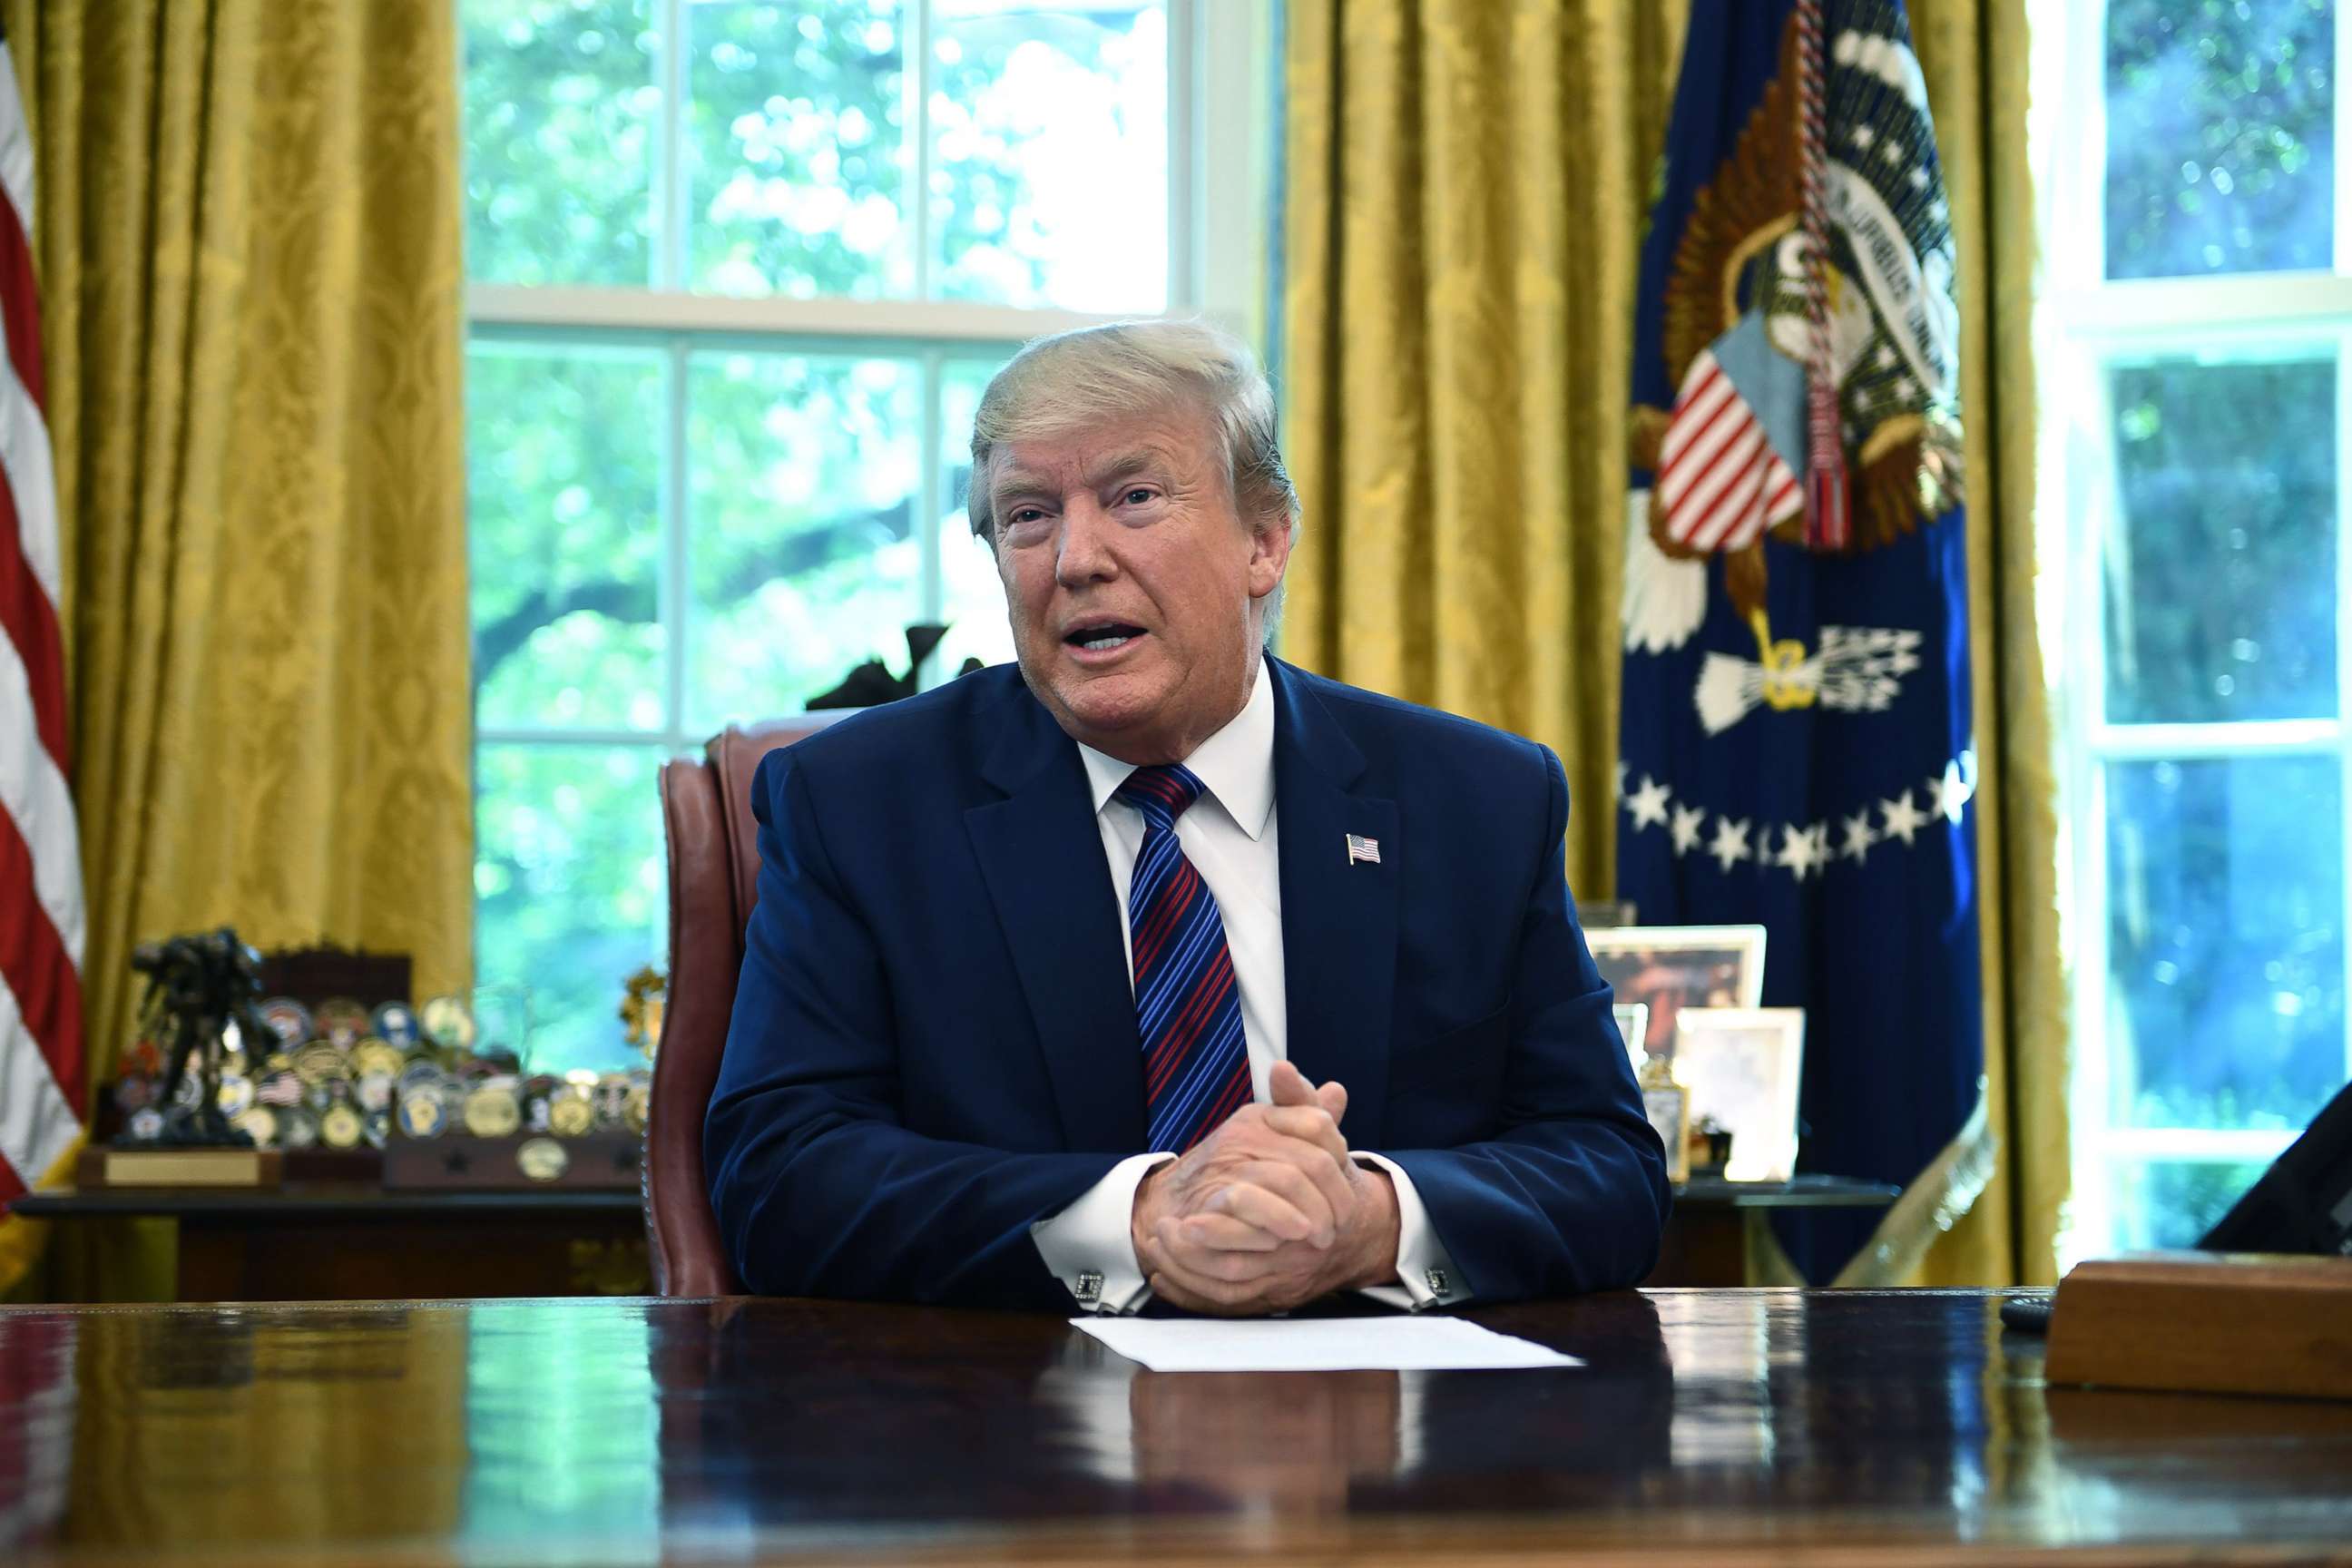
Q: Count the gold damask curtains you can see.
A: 3